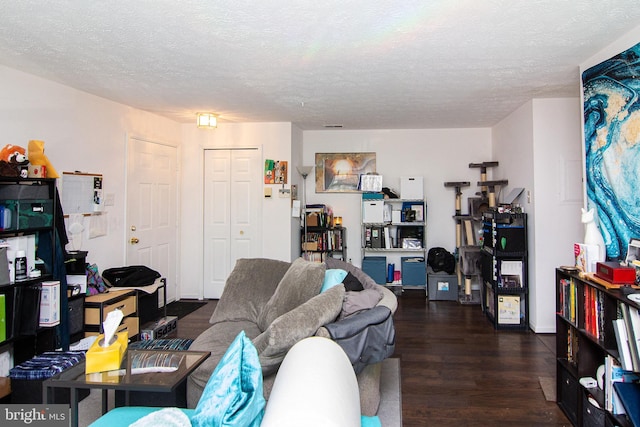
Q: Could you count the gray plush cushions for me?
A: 3